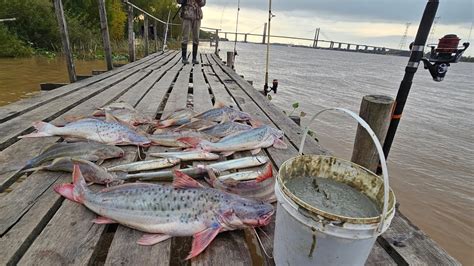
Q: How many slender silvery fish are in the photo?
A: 5